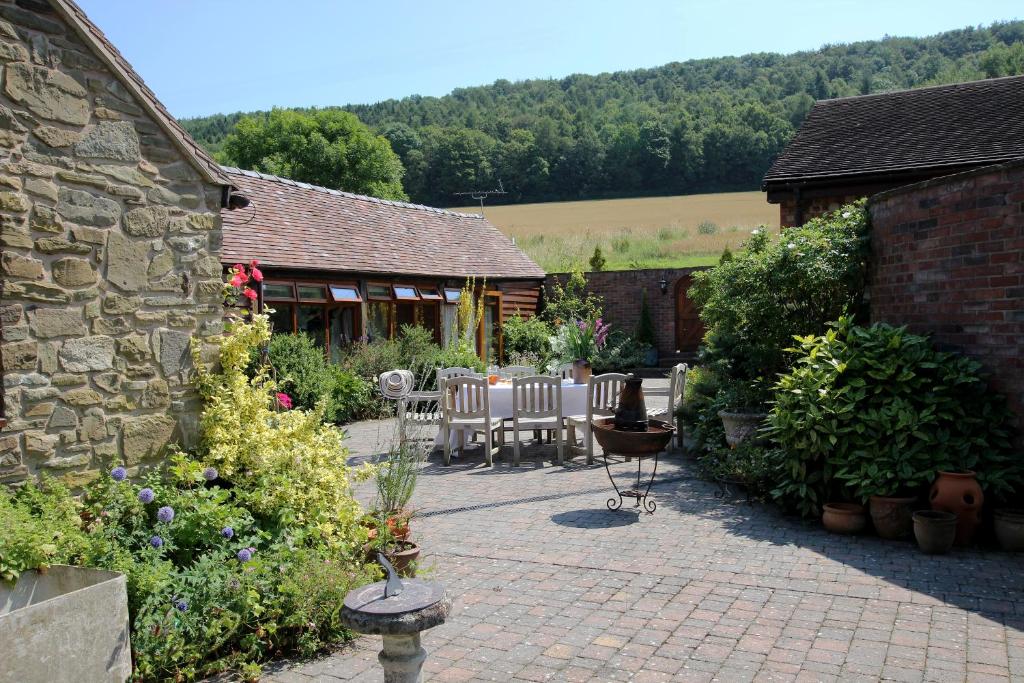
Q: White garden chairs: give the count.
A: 8